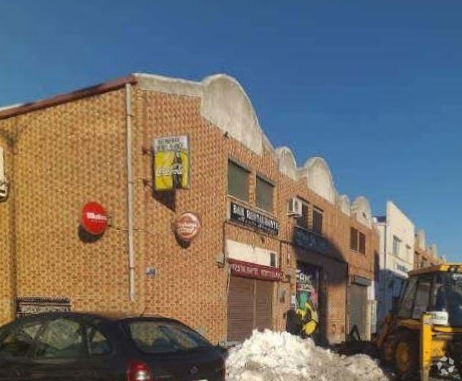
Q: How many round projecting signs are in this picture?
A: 2